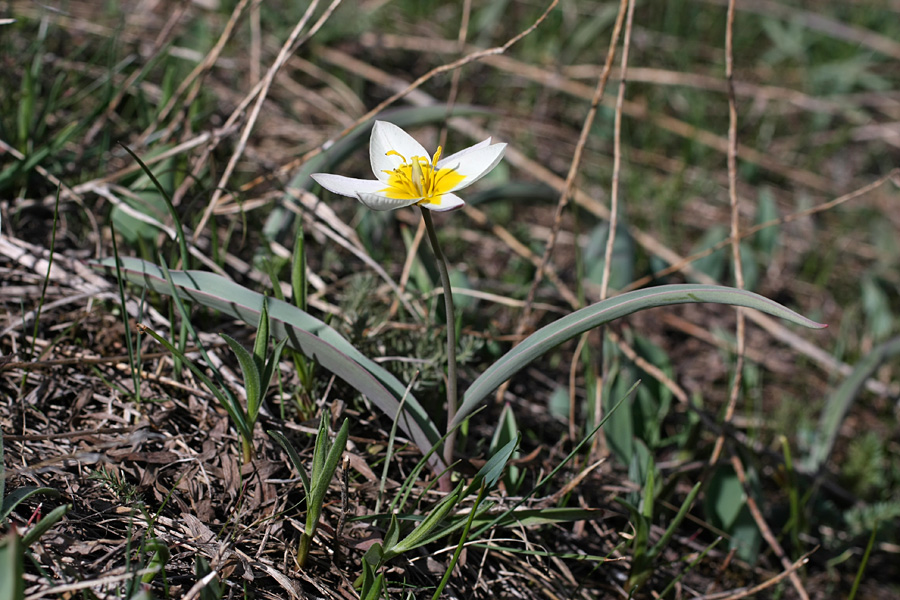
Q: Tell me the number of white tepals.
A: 6